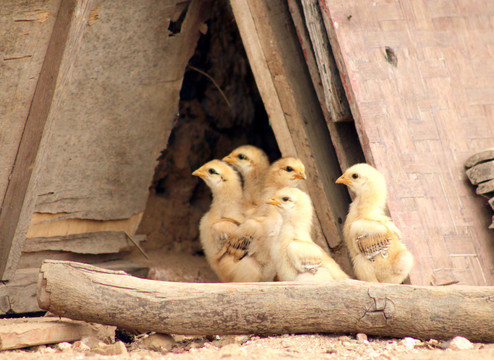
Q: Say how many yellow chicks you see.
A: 5